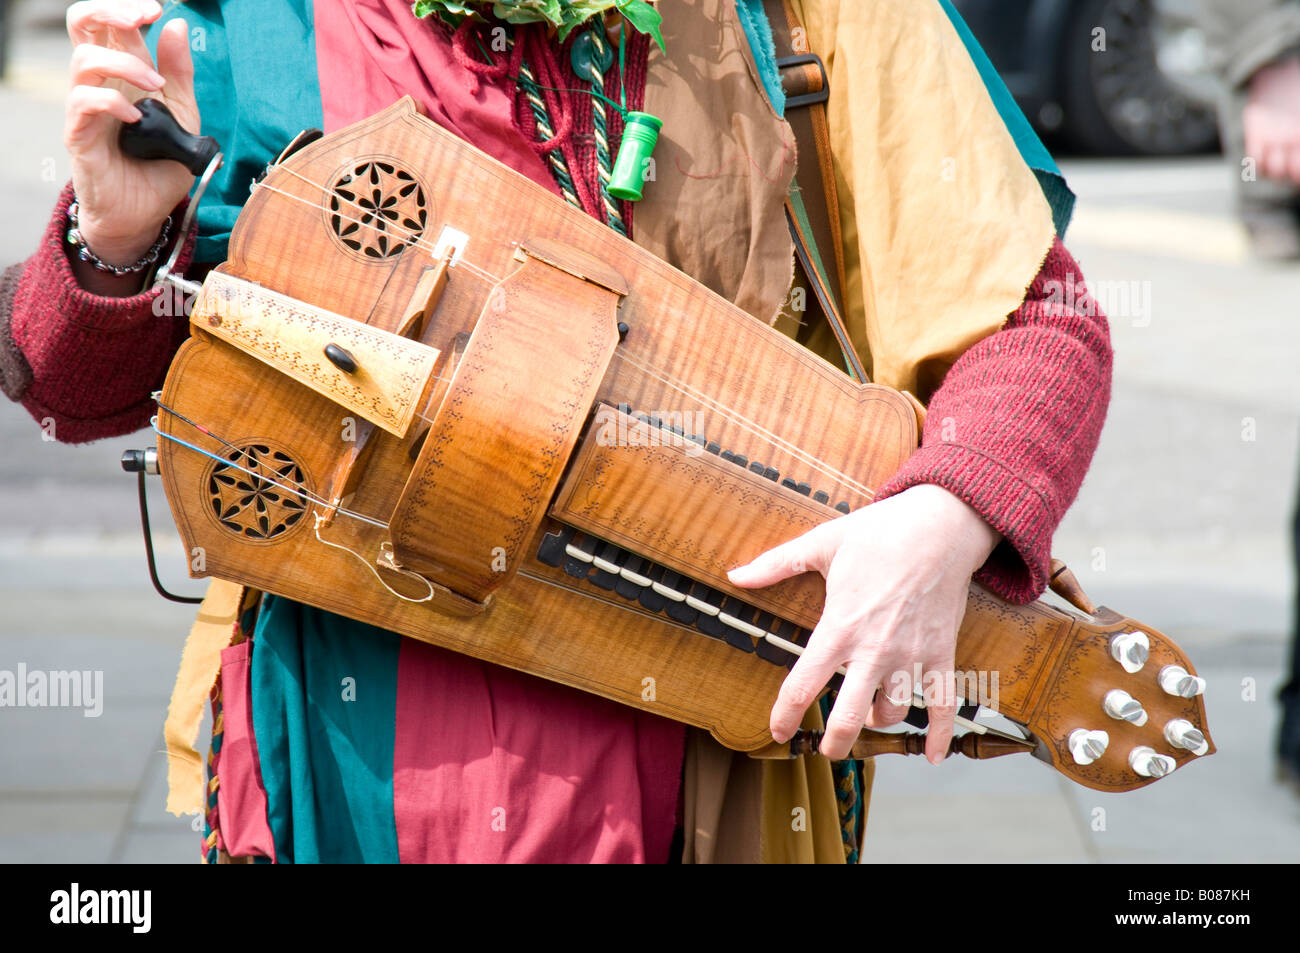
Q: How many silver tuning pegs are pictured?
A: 6